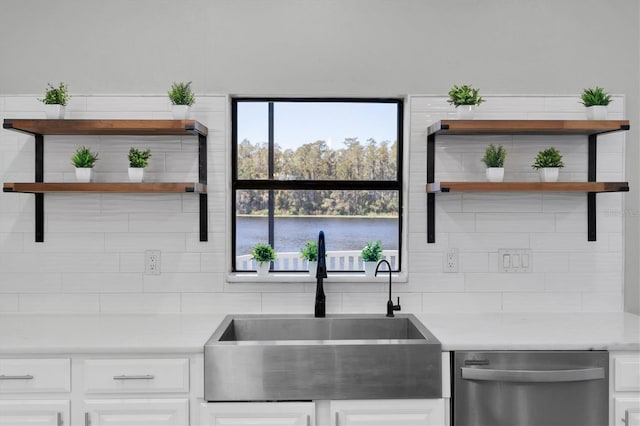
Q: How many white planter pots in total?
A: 11